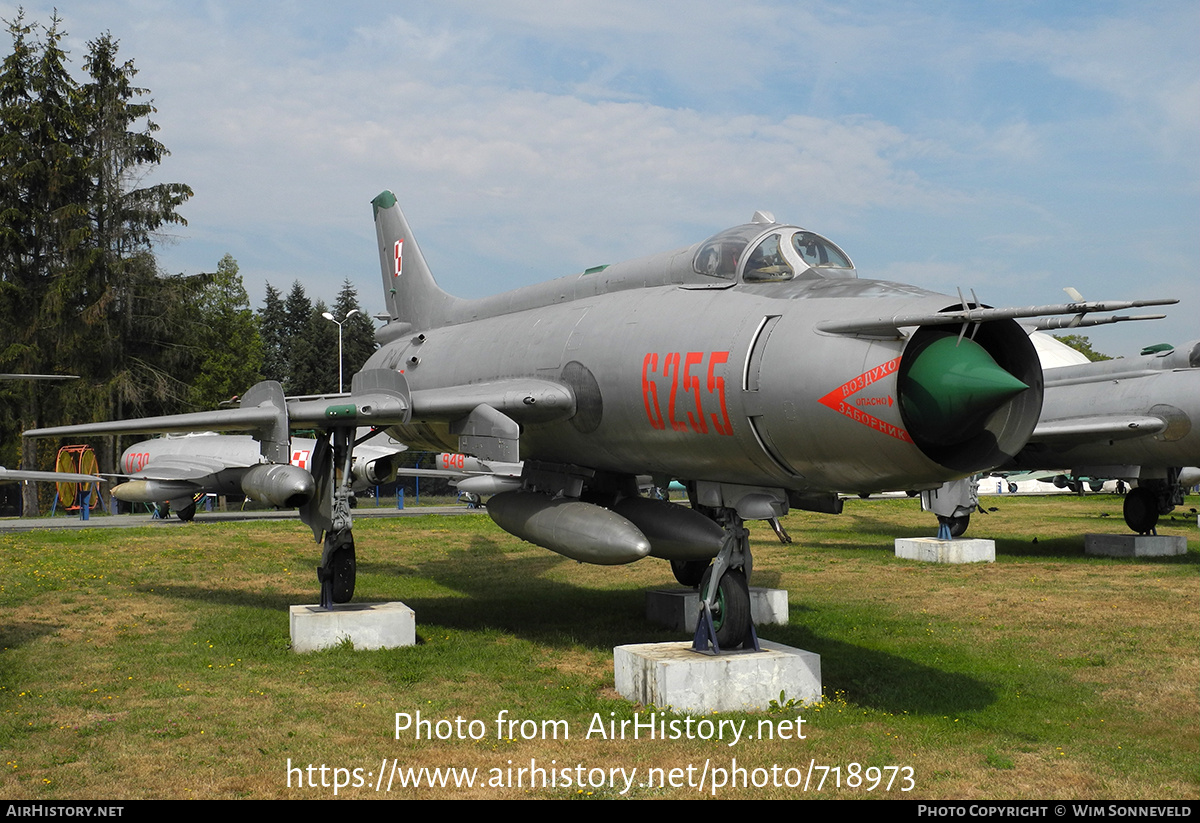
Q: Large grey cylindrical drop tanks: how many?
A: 2